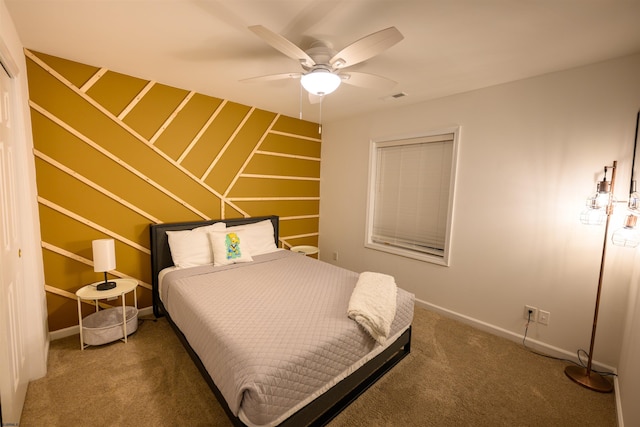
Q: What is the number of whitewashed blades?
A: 5